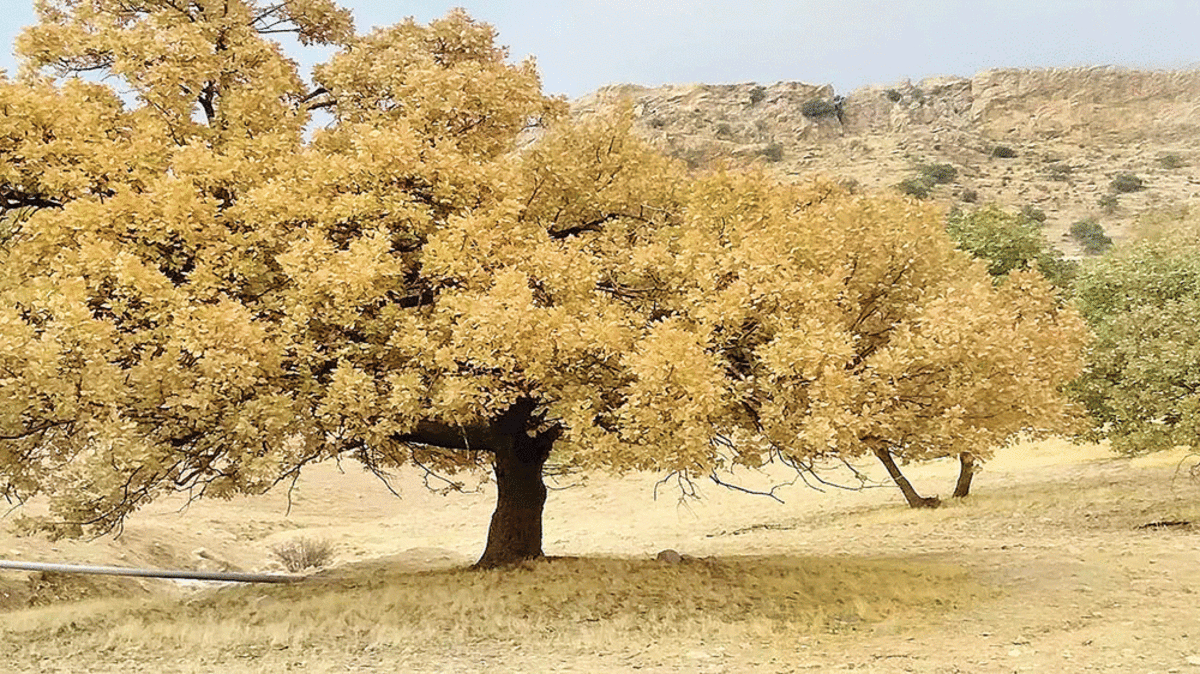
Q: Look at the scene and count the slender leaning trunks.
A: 2